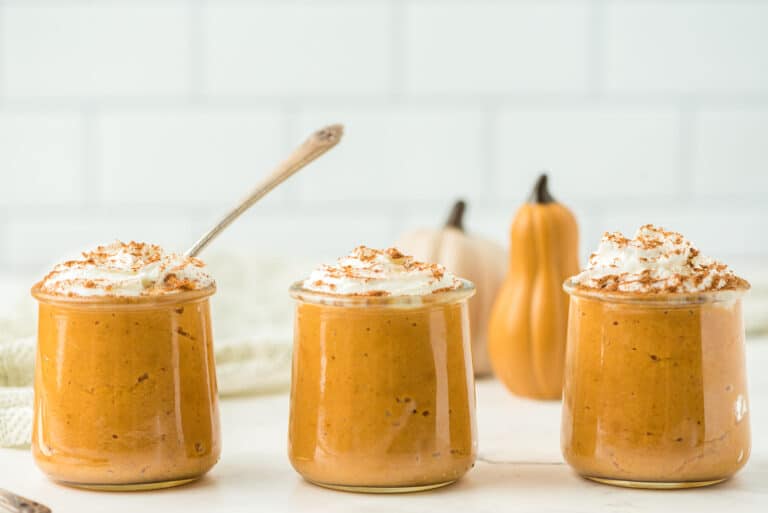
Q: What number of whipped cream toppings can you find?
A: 3